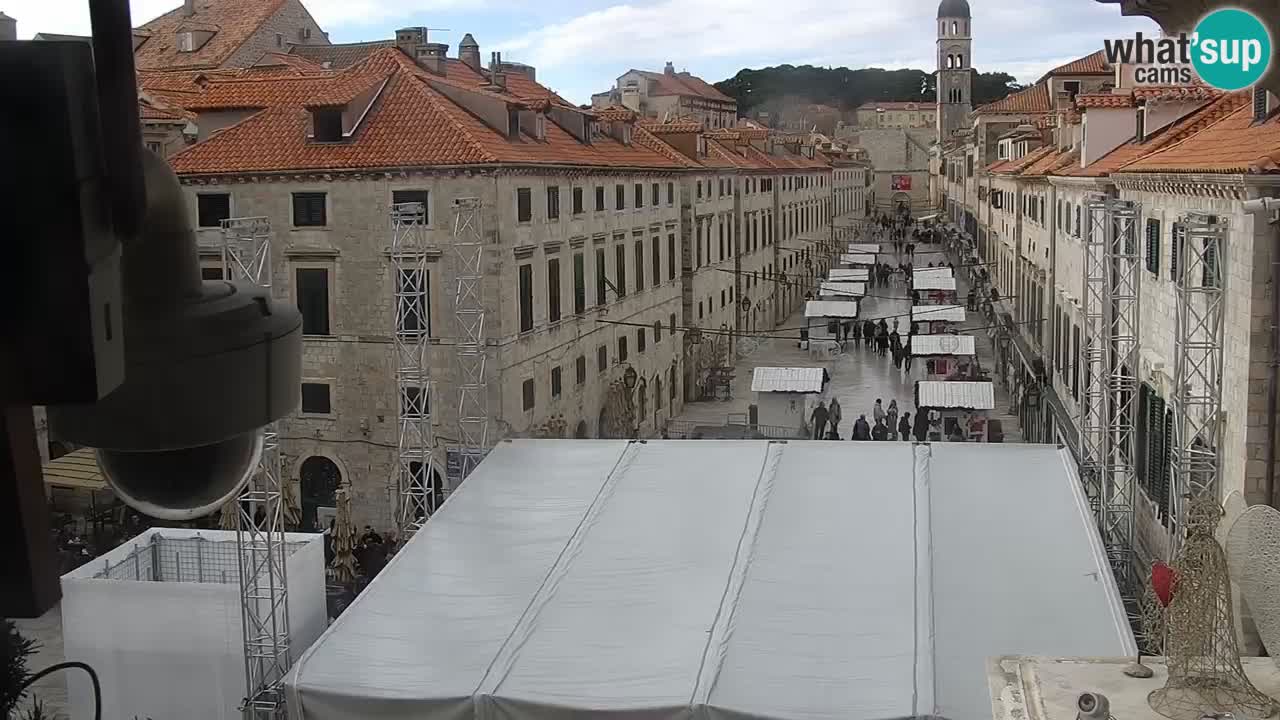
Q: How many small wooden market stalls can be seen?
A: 11